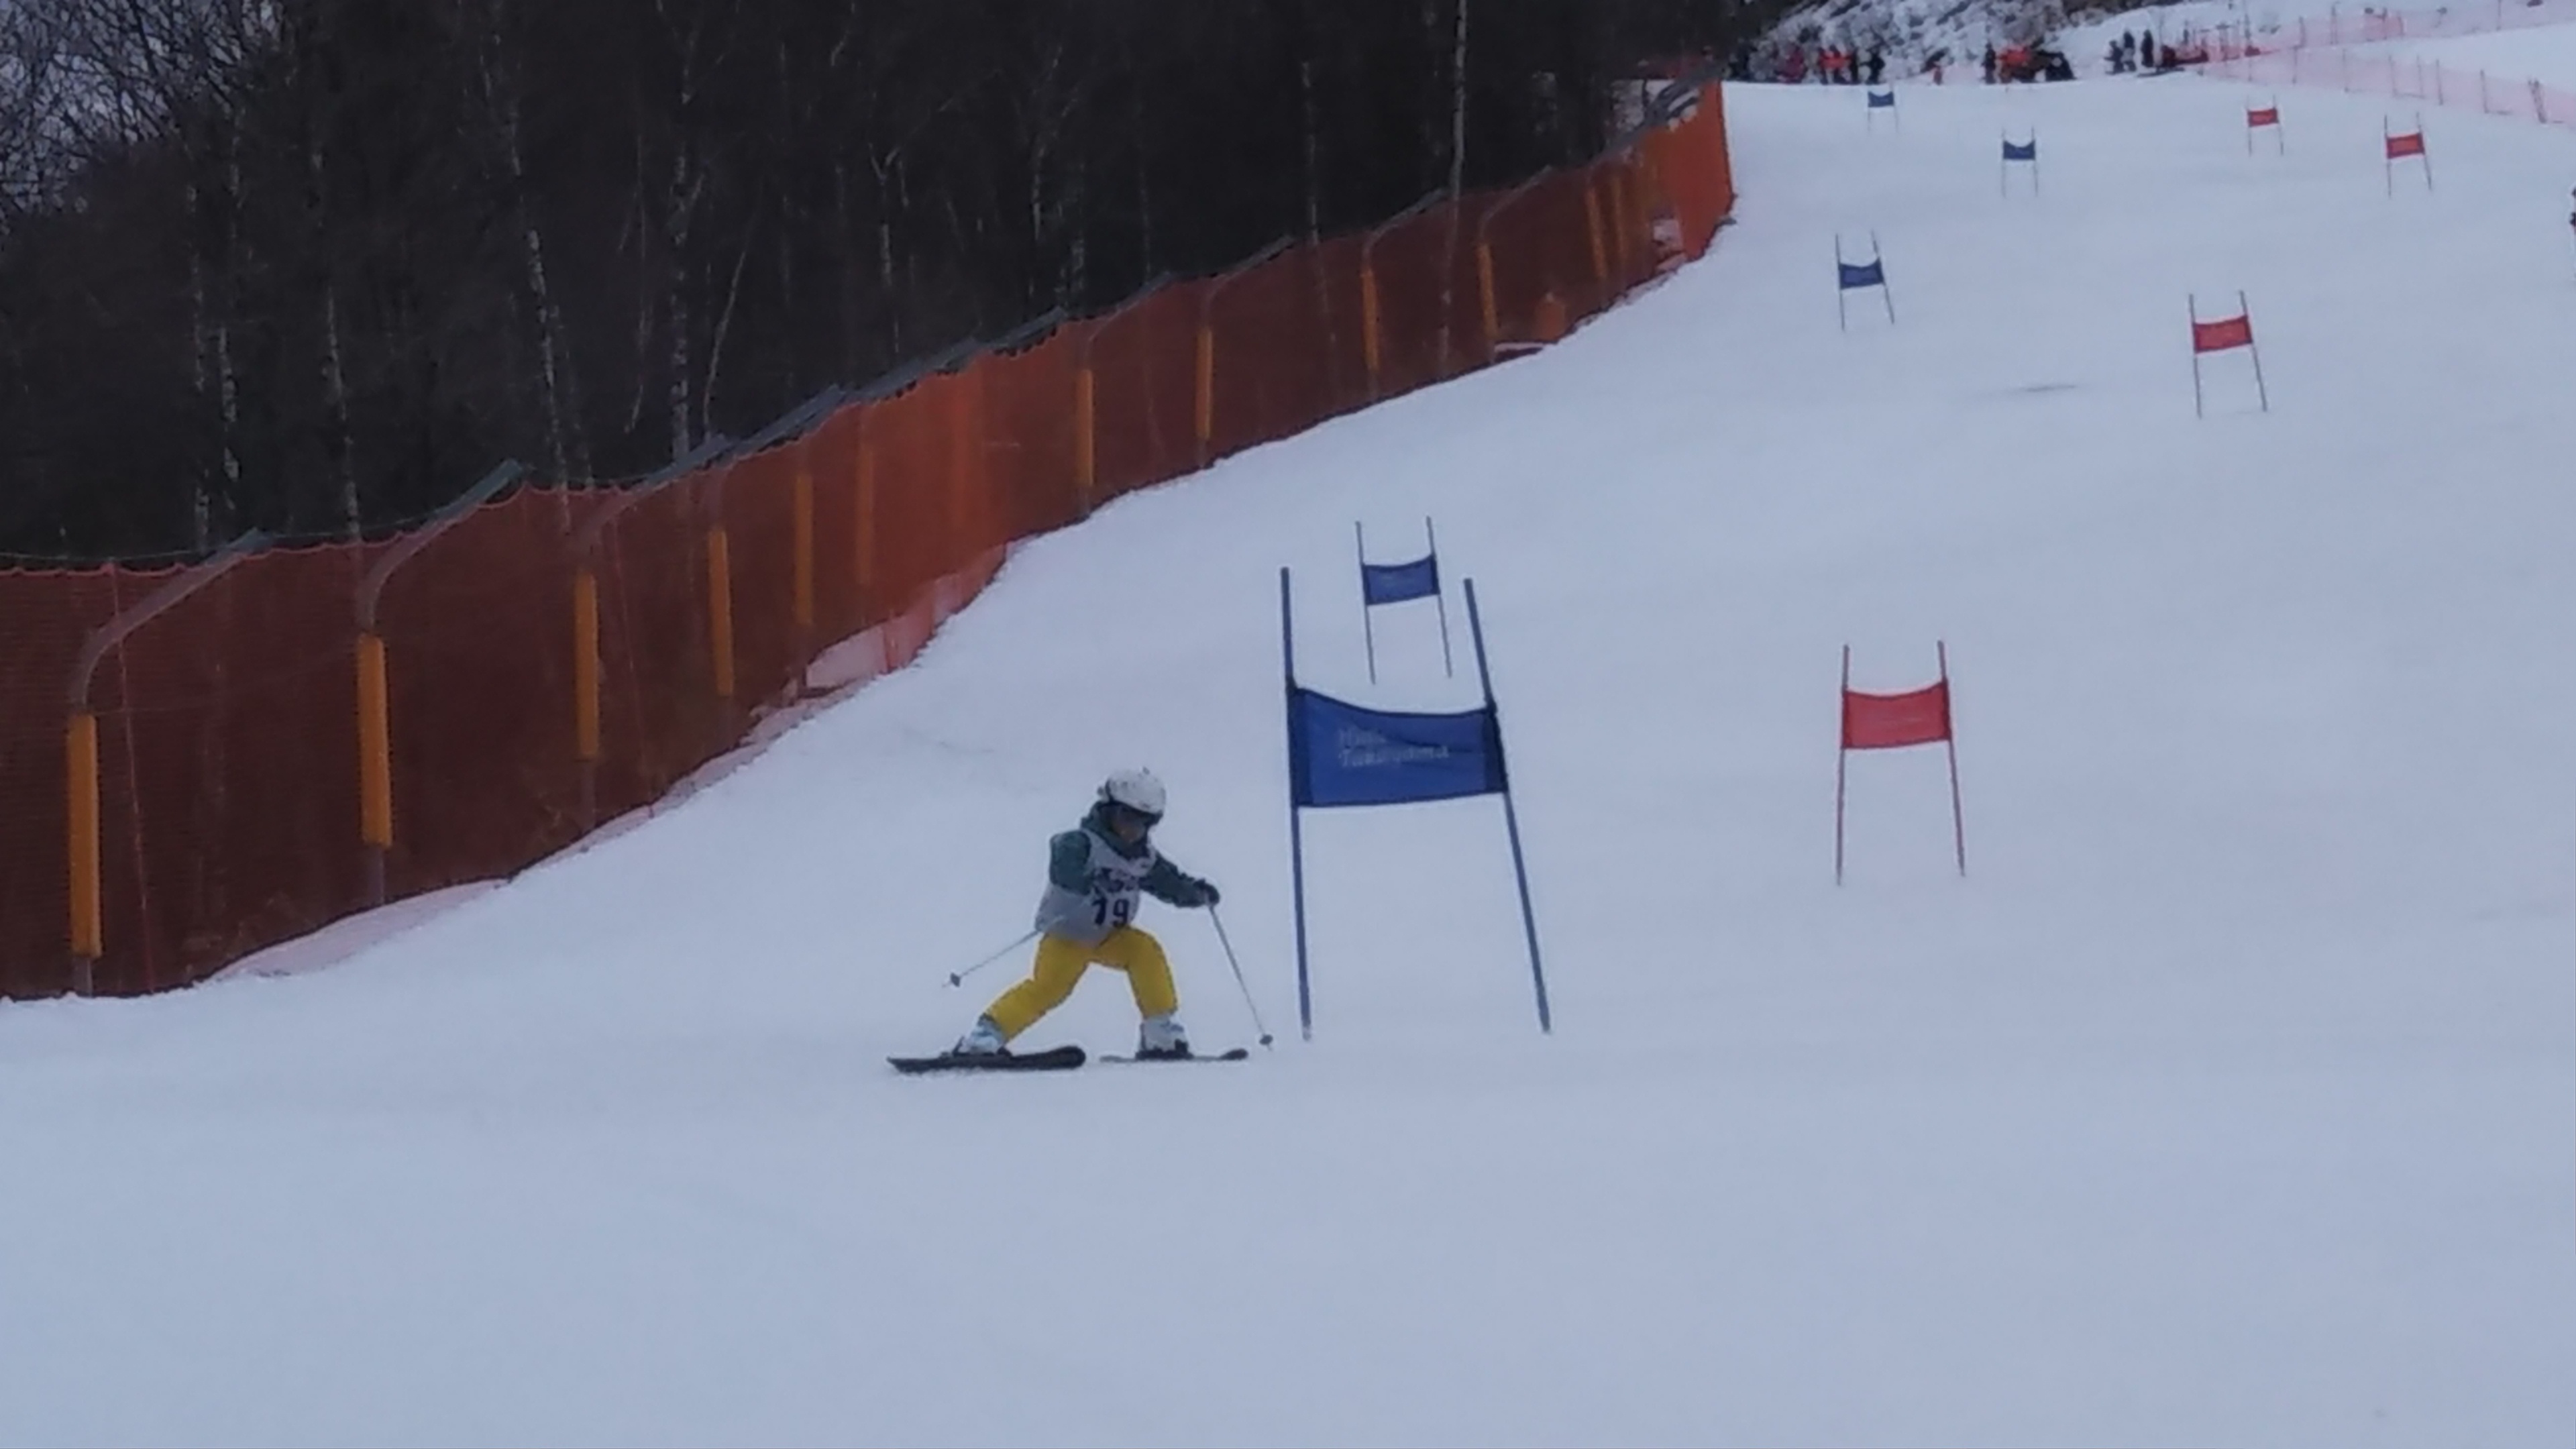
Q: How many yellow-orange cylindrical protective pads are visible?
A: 12